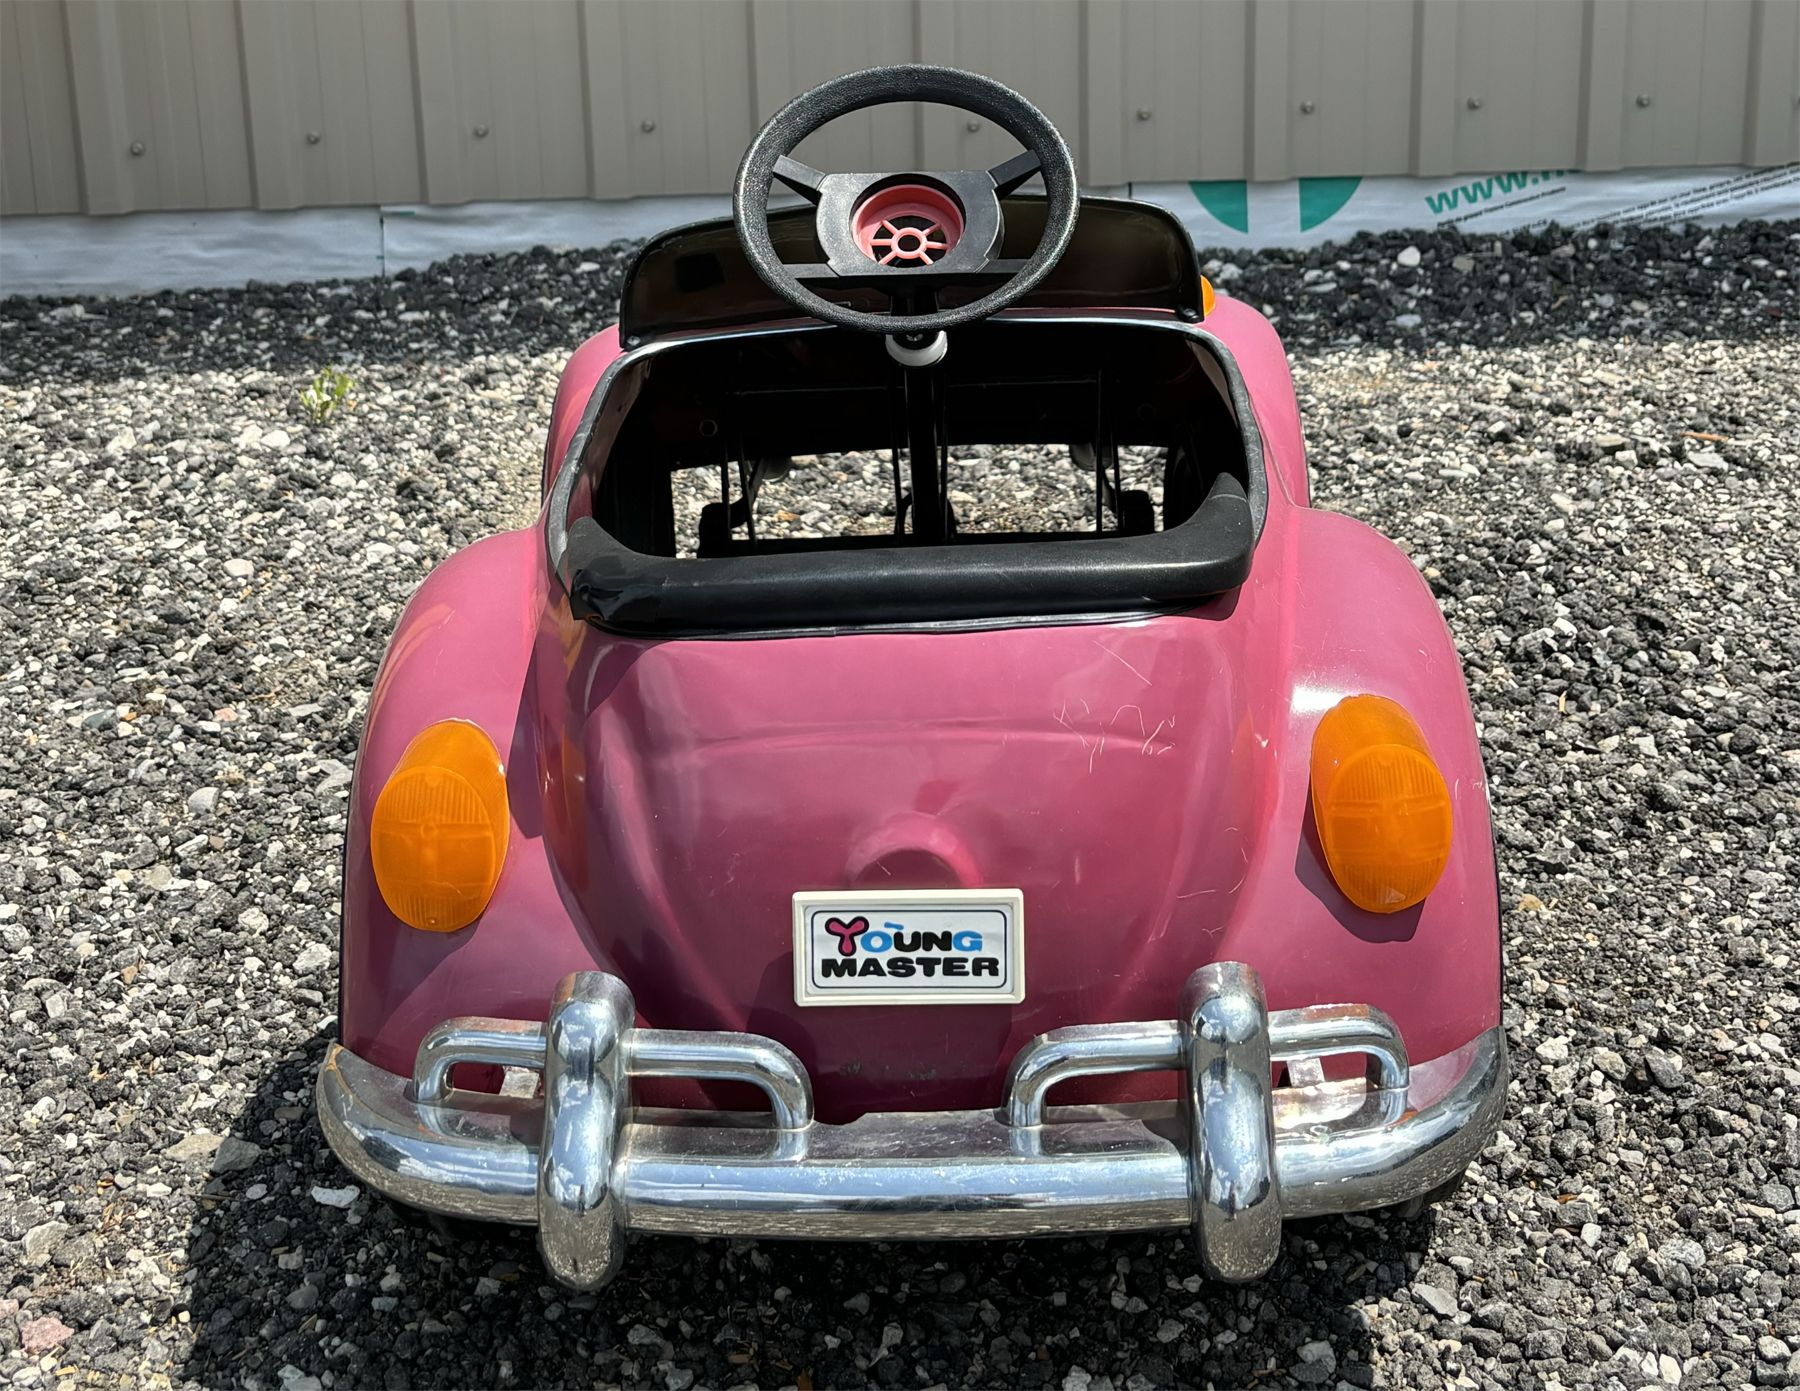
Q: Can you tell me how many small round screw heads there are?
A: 9